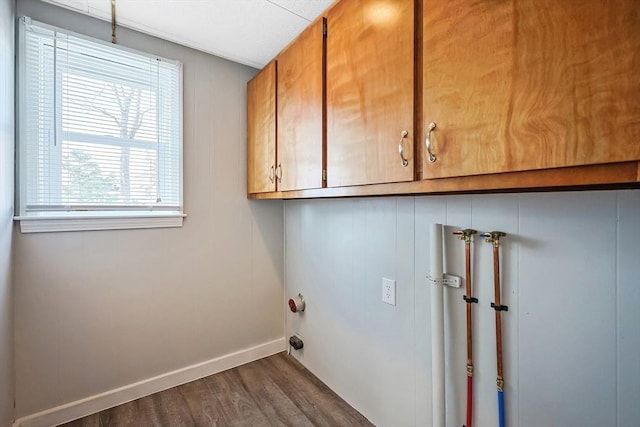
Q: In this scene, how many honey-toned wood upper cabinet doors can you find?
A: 4